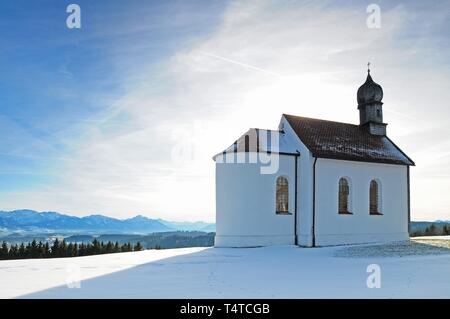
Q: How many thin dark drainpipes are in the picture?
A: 2